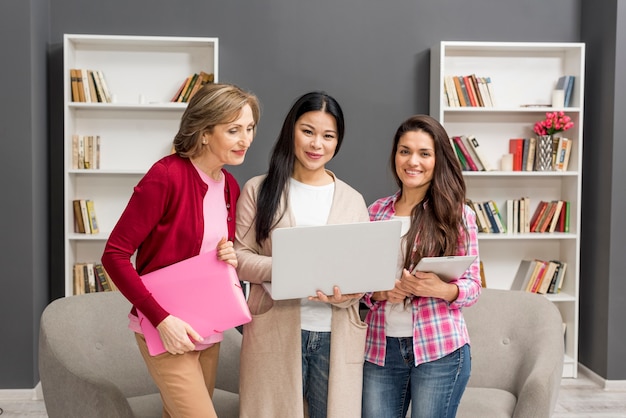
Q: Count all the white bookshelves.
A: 2